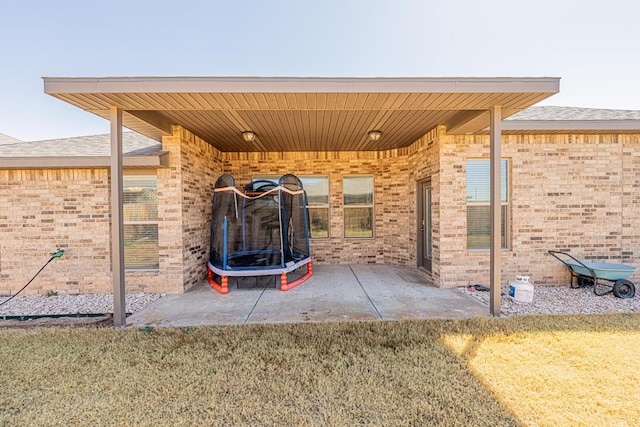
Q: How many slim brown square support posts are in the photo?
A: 2